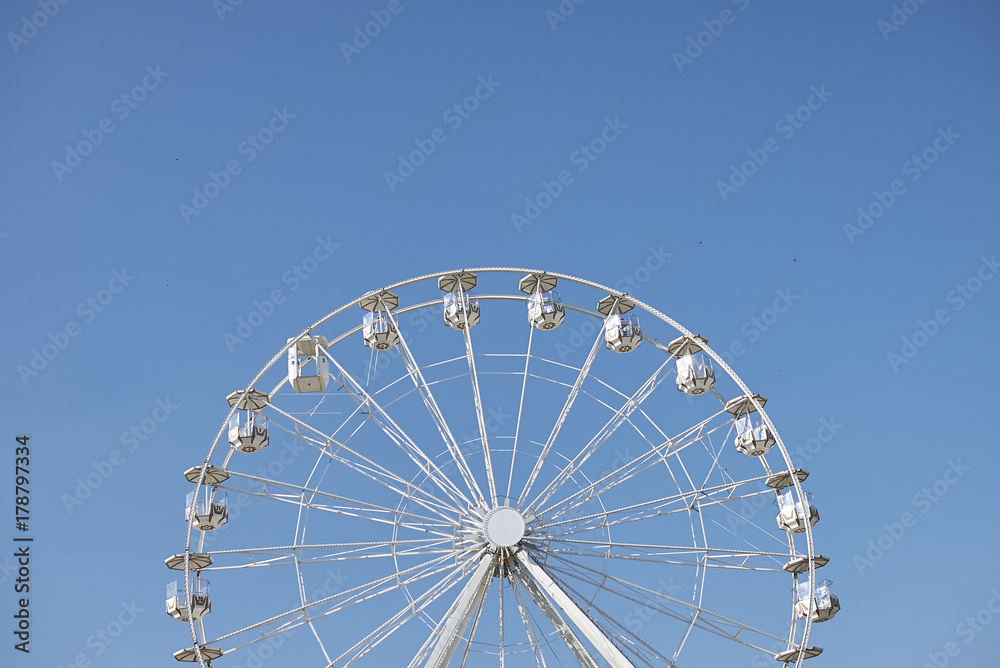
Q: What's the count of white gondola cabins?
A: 12